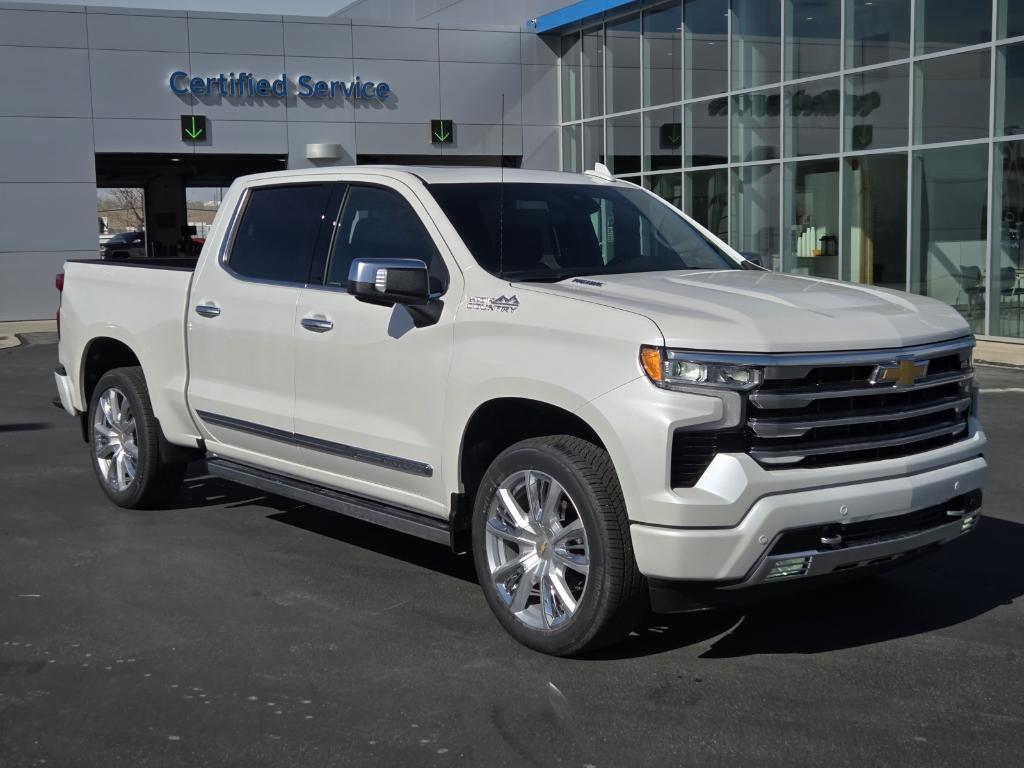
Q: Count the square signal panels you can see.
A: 2